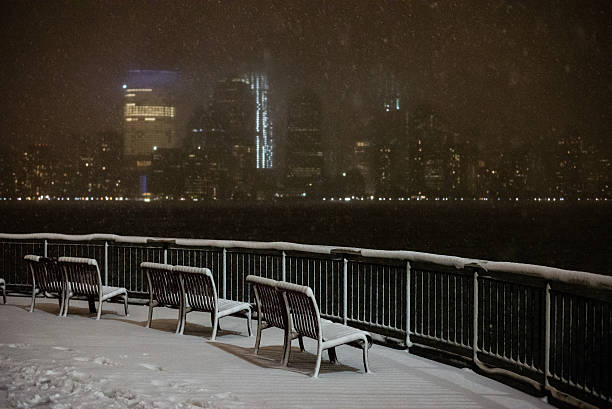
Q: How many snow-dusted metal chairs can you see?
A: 6